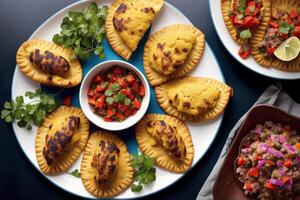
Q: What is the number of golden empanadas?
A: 7